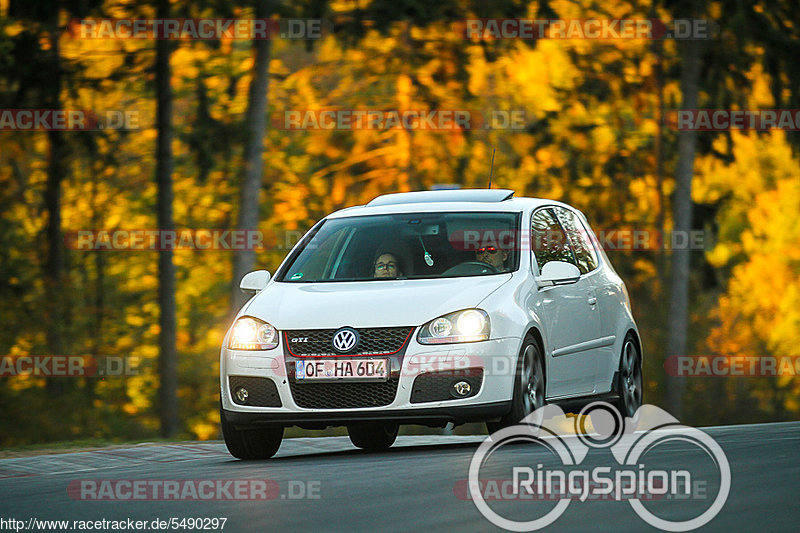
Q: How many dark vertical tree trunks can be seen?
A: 4